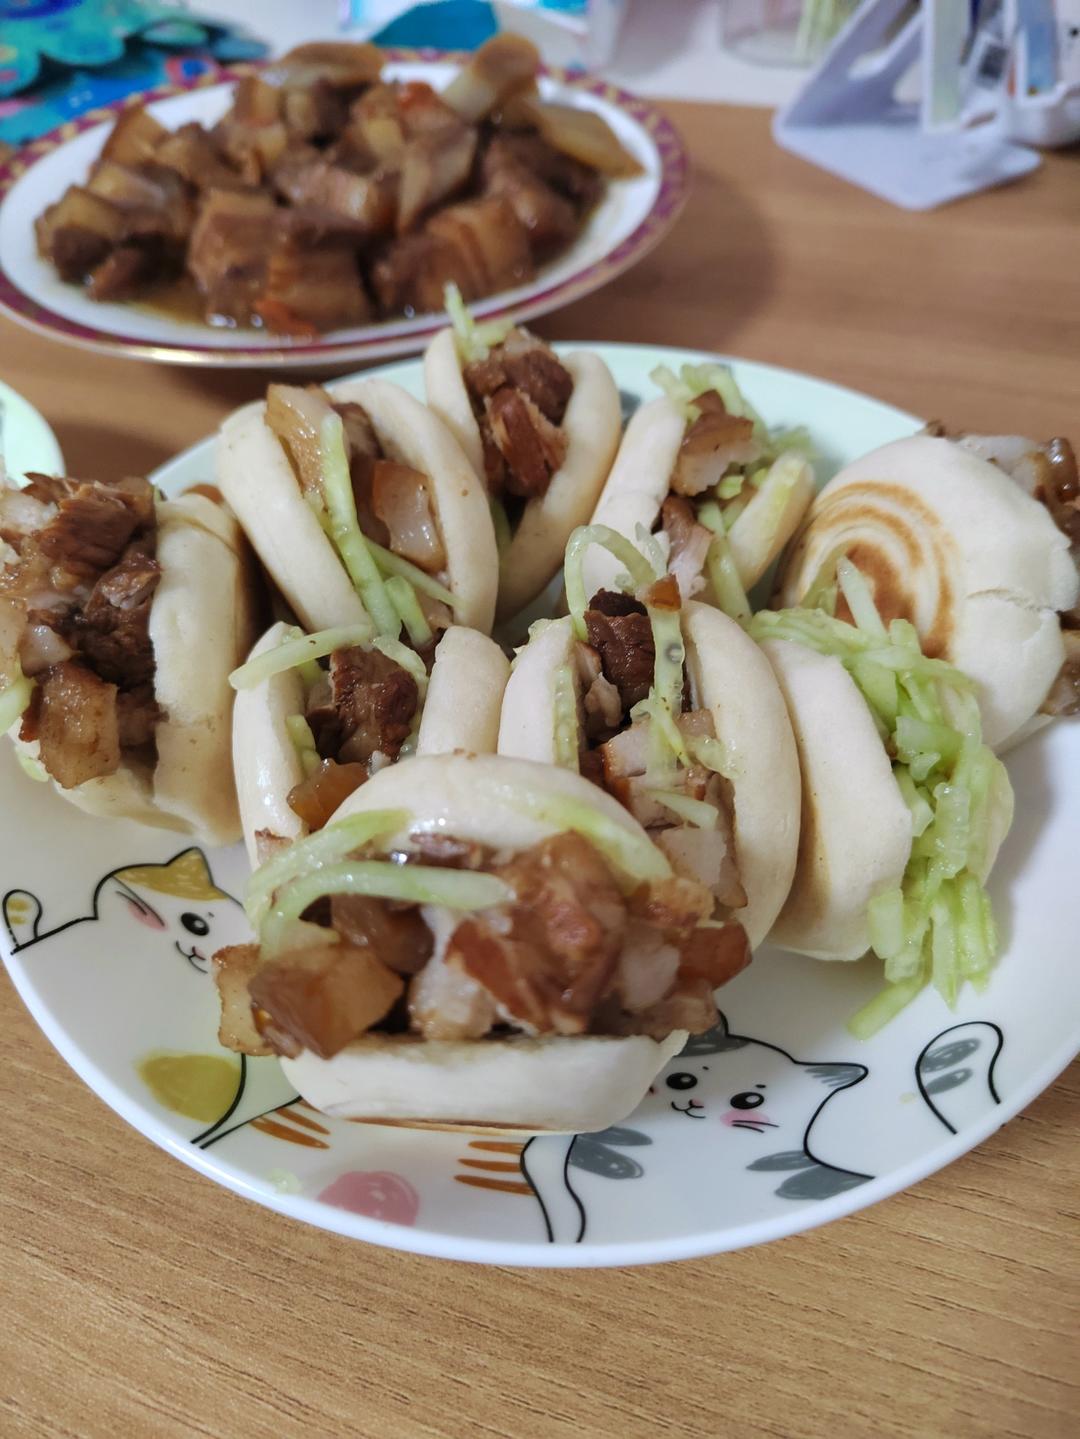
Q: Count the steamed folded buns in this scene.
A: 9